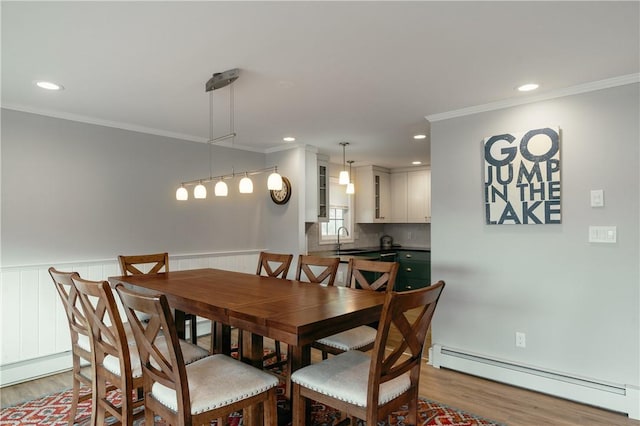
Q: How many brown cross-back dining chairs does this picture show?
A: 8